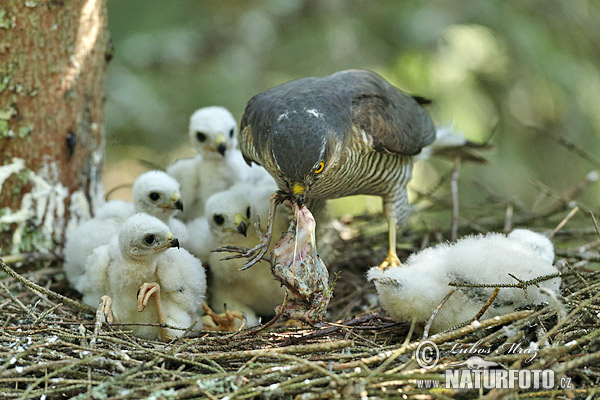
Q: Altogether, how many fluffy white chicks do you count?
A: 5